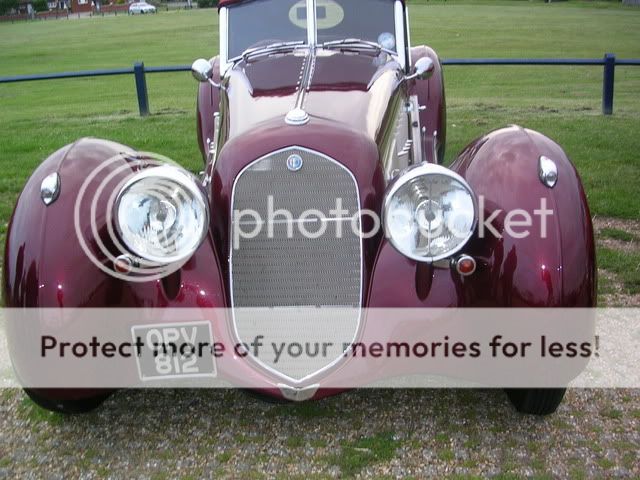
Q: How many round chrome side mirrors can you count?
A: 2